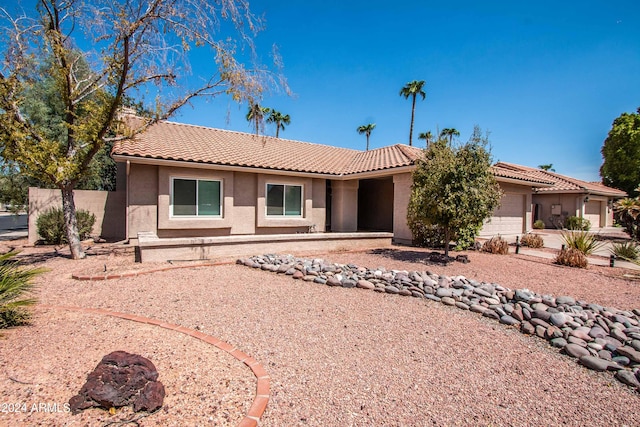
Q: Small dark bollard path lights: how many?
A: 3